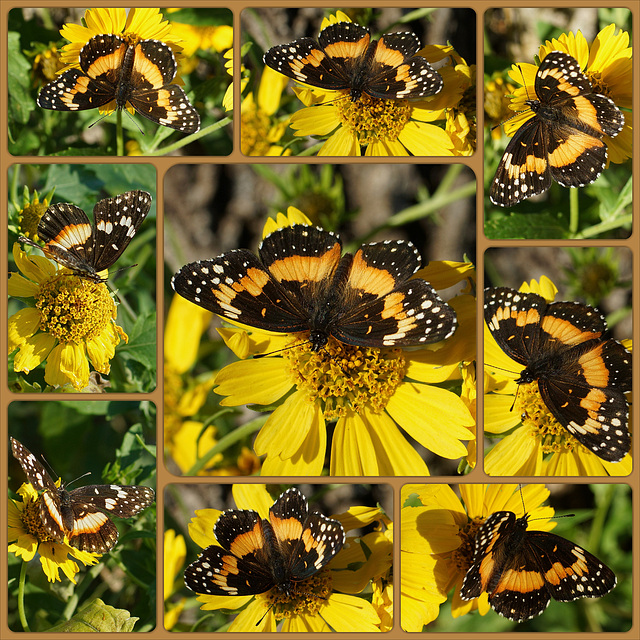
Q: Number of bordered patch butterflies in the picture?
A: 9